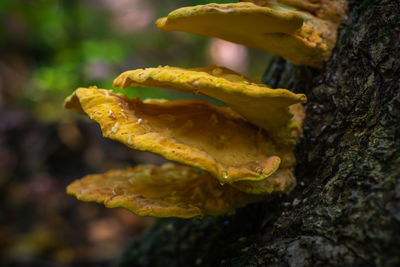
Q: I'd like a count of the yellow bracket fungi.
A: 4